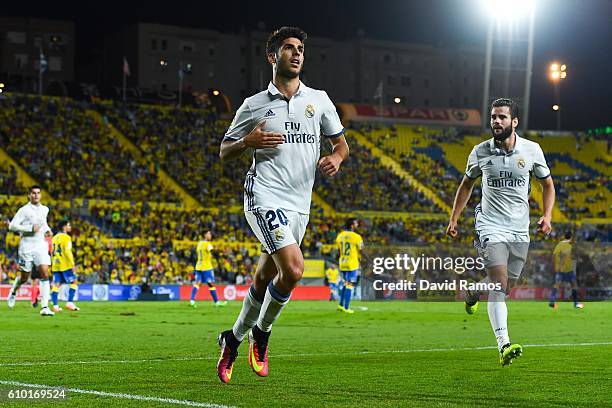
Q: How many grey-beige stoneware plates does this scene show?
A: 0